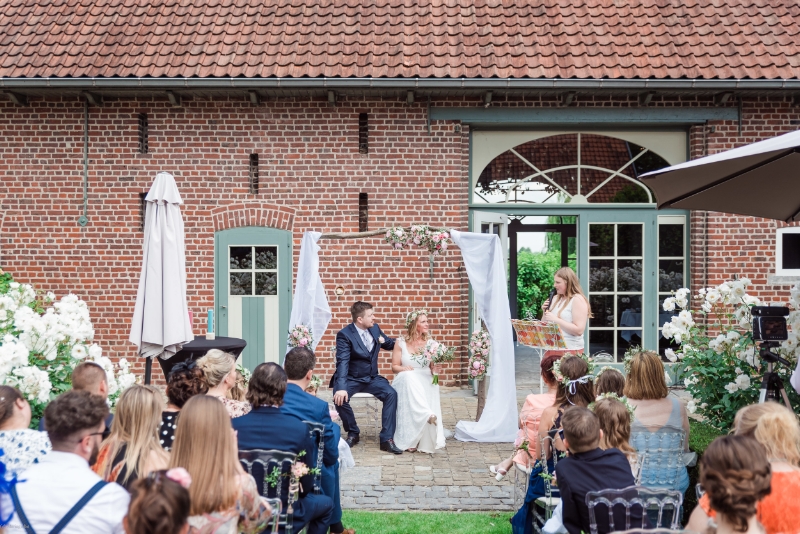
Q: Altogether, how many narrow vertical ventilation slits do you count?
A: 5